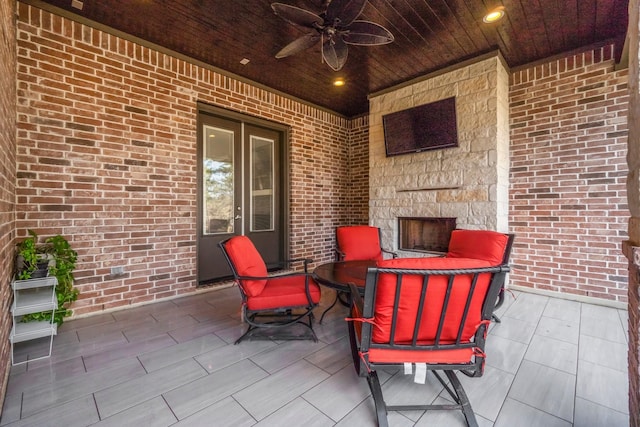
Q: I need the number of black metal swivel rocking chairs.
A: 4